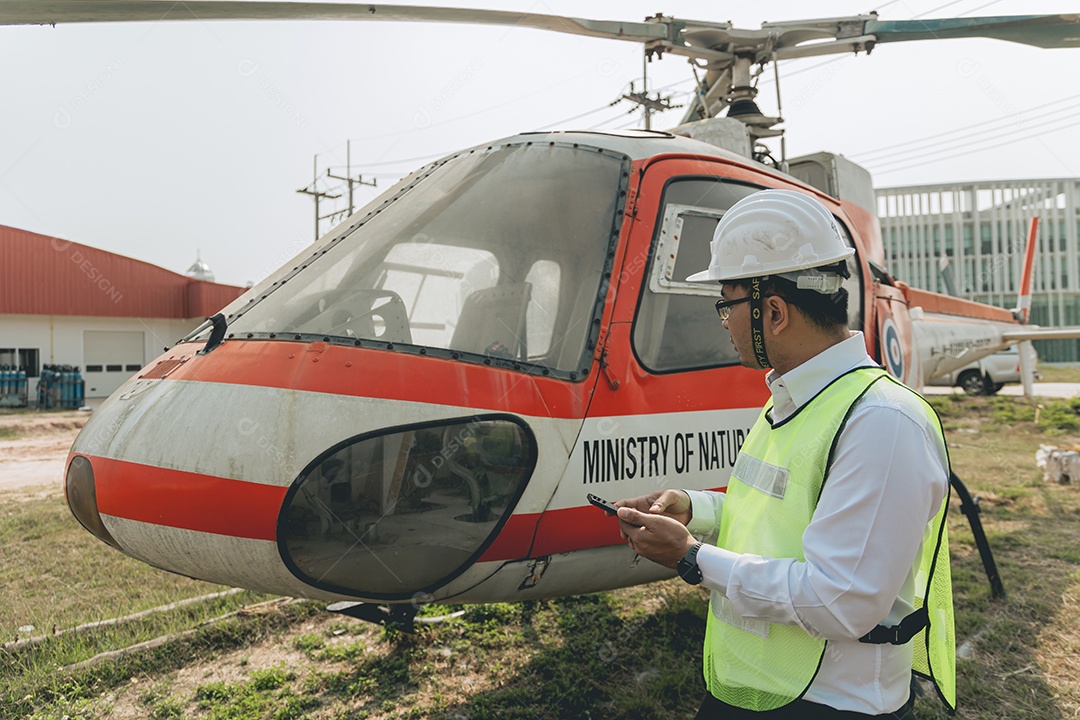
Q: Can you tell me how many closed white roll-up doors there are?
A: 1